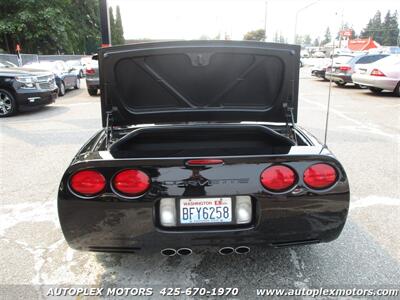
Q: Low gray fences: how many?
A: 1